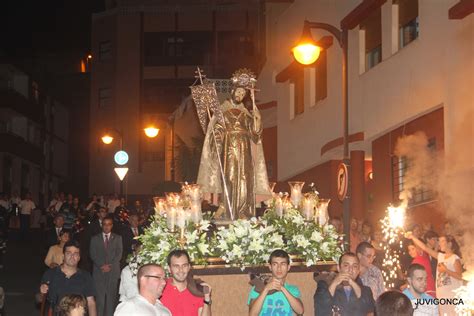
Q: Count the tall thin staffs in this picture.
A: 2